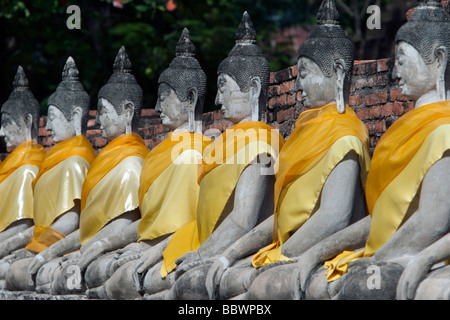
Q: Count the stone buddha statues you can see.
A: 7